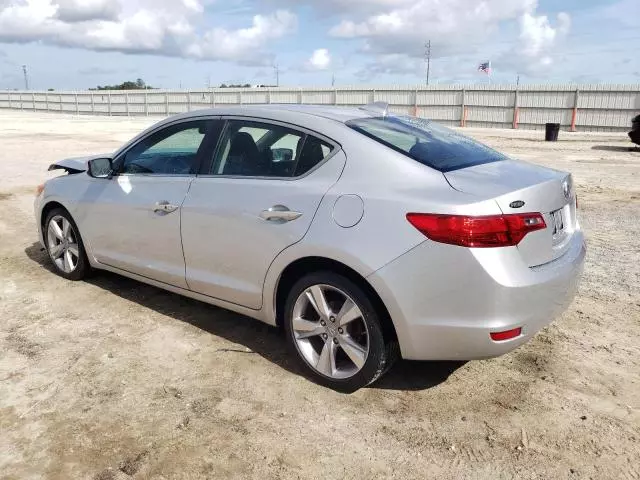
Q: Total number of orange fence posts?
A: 4